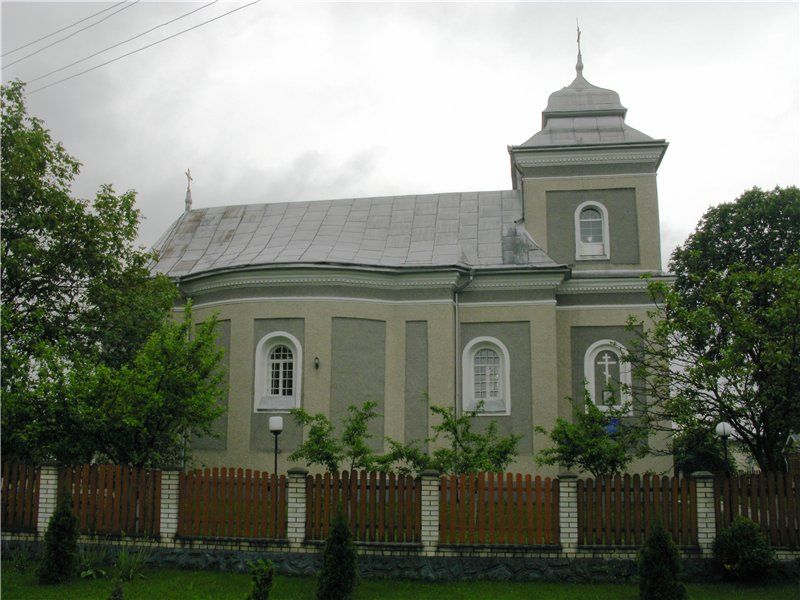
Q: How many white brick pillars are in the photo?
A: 6